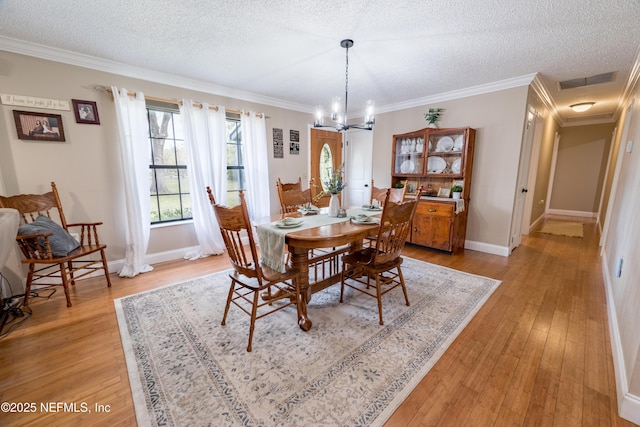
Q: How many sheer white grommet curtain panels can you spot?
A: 3